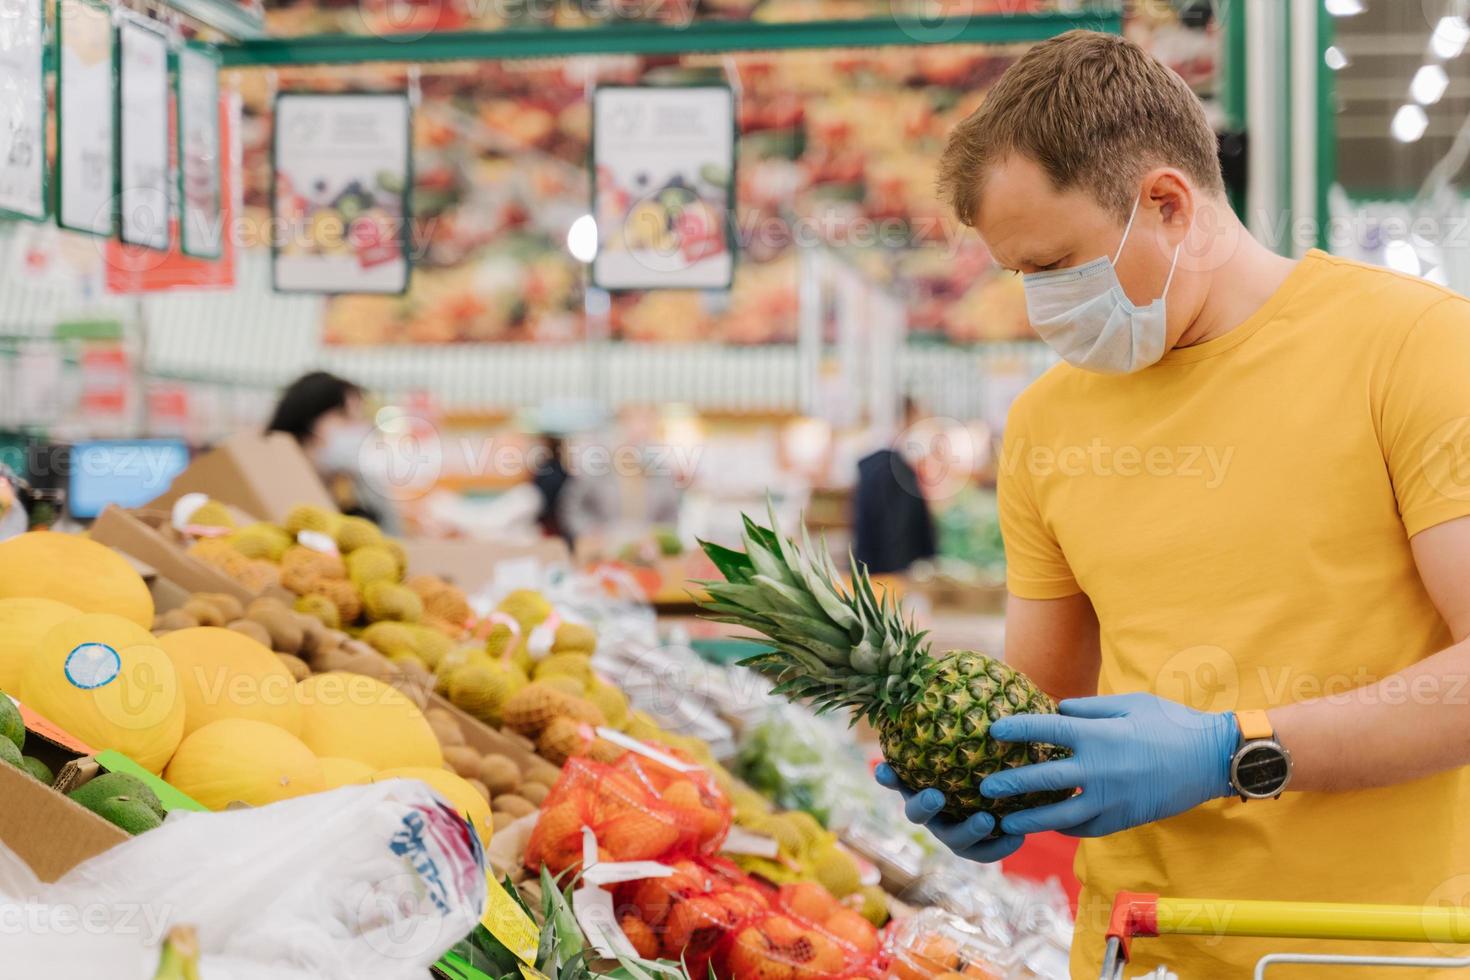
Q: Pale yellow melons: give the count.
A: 8